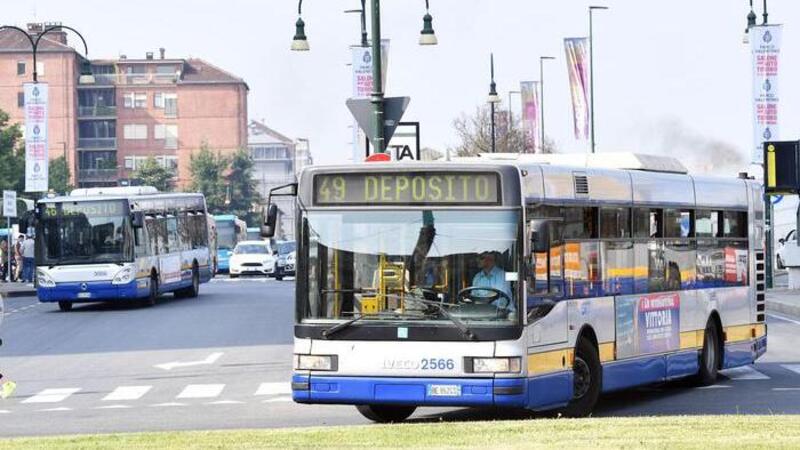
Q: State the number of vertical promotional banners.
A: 5